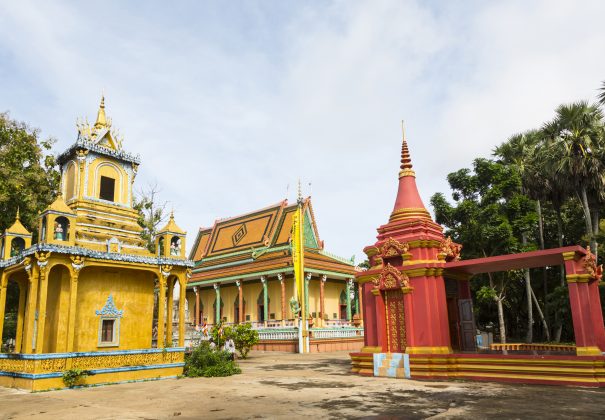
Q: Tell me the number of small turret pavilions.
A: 3